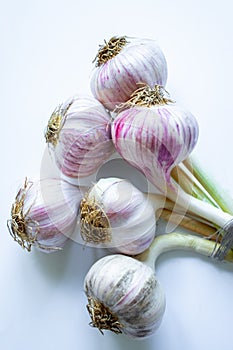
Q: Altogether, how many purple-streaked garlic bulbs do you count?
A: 6